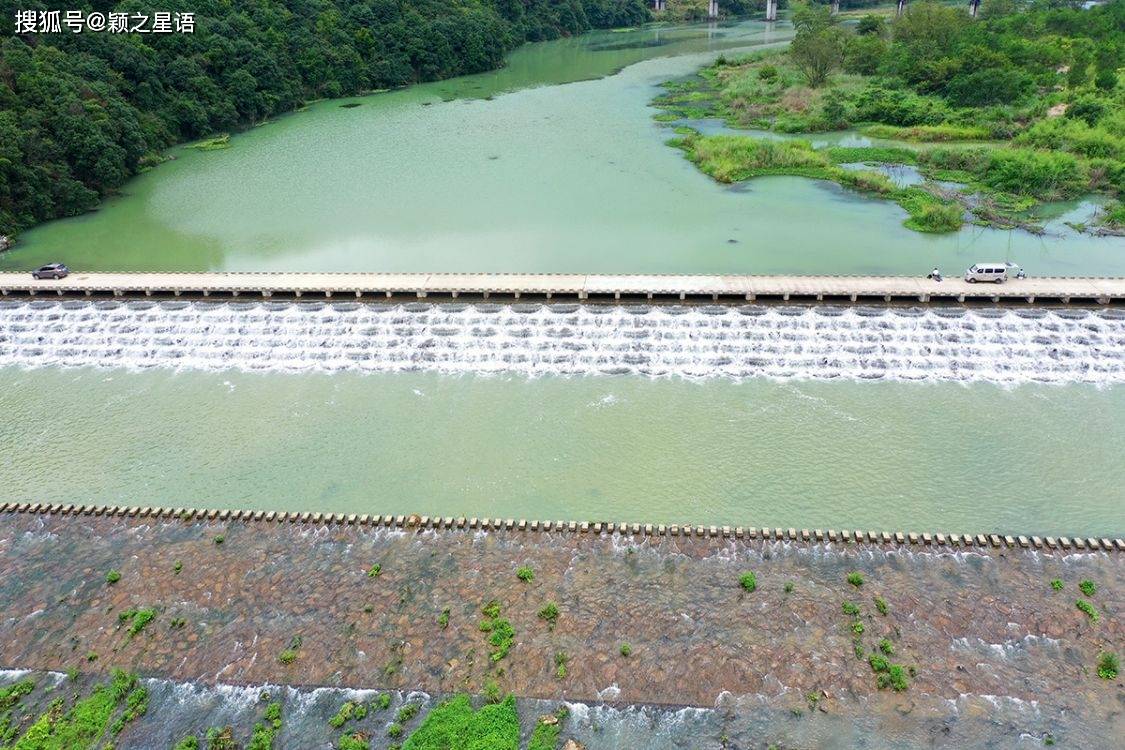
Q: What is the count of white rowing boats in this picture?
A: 0